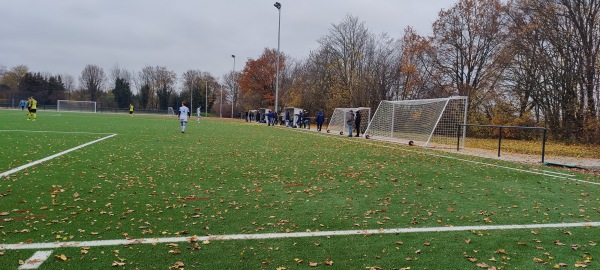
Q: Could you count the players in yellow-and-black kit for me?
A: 3